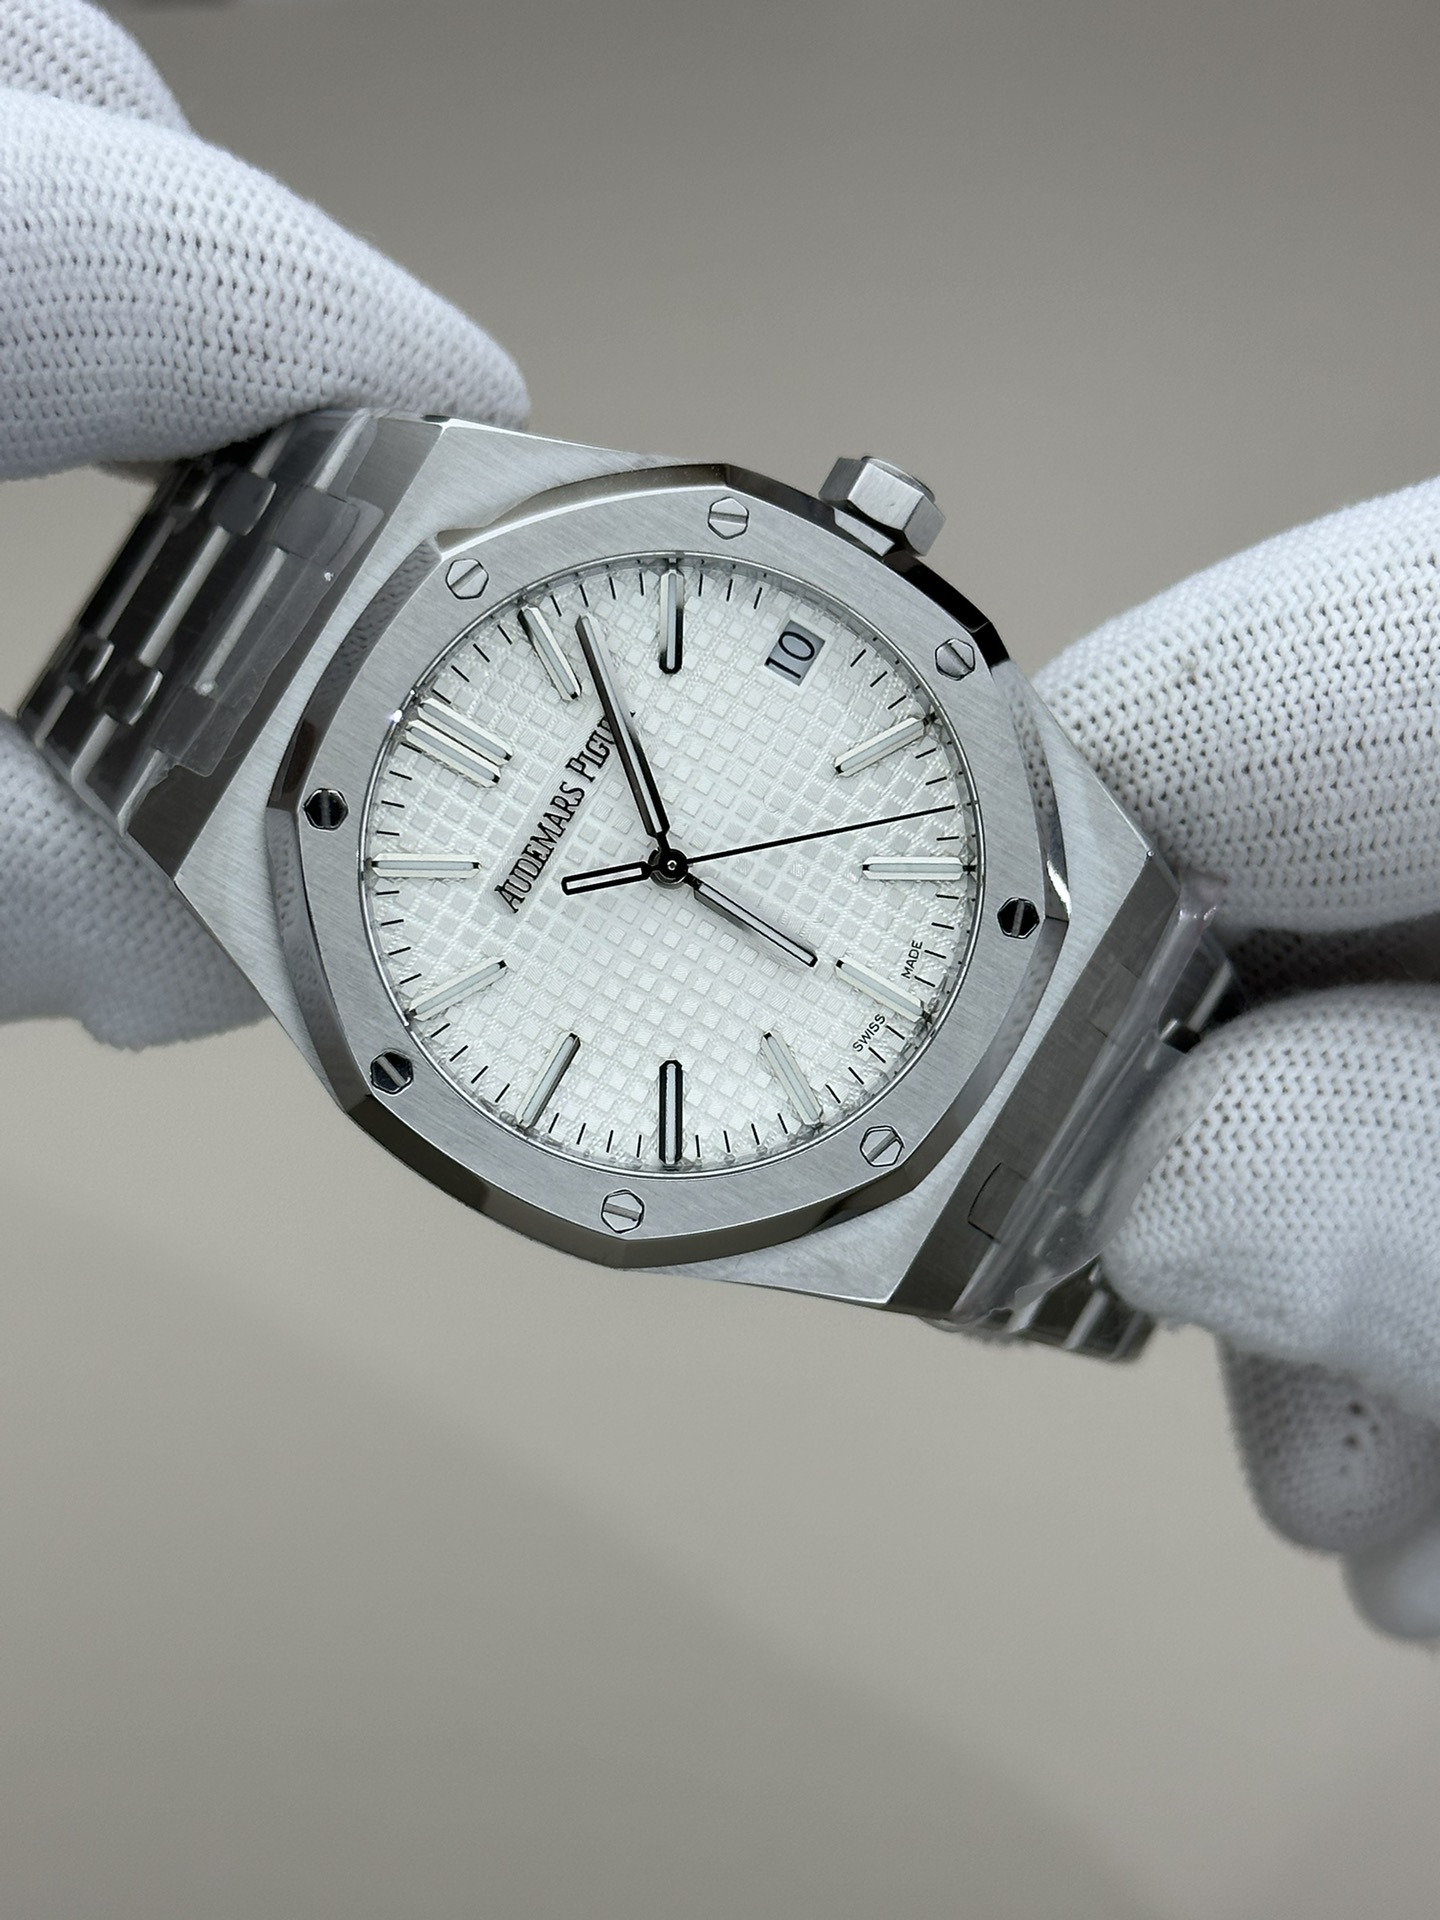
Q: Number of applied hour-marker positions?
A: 11